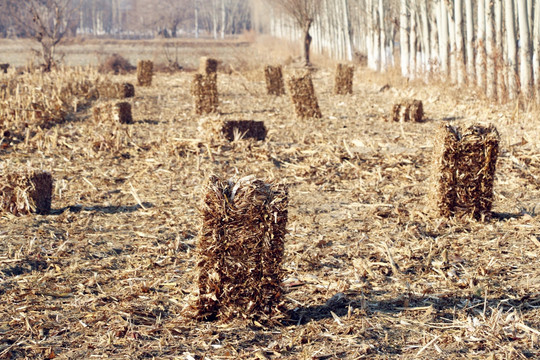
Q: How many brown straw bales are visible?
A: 13